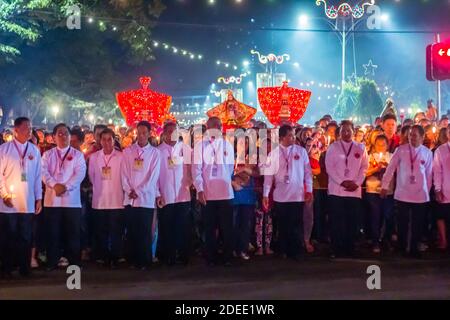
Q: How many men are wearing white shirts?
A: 10